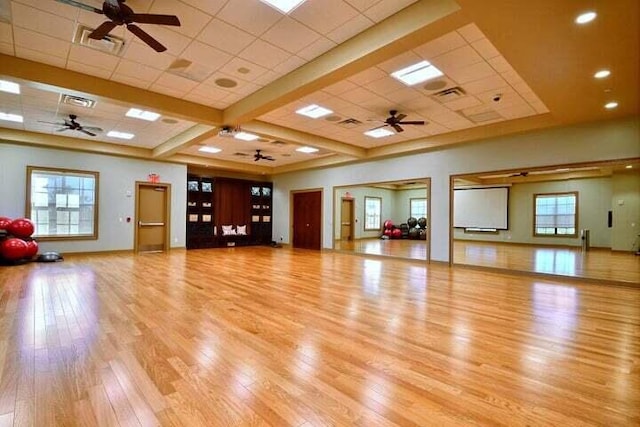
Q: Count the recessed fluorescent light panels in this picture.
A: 11